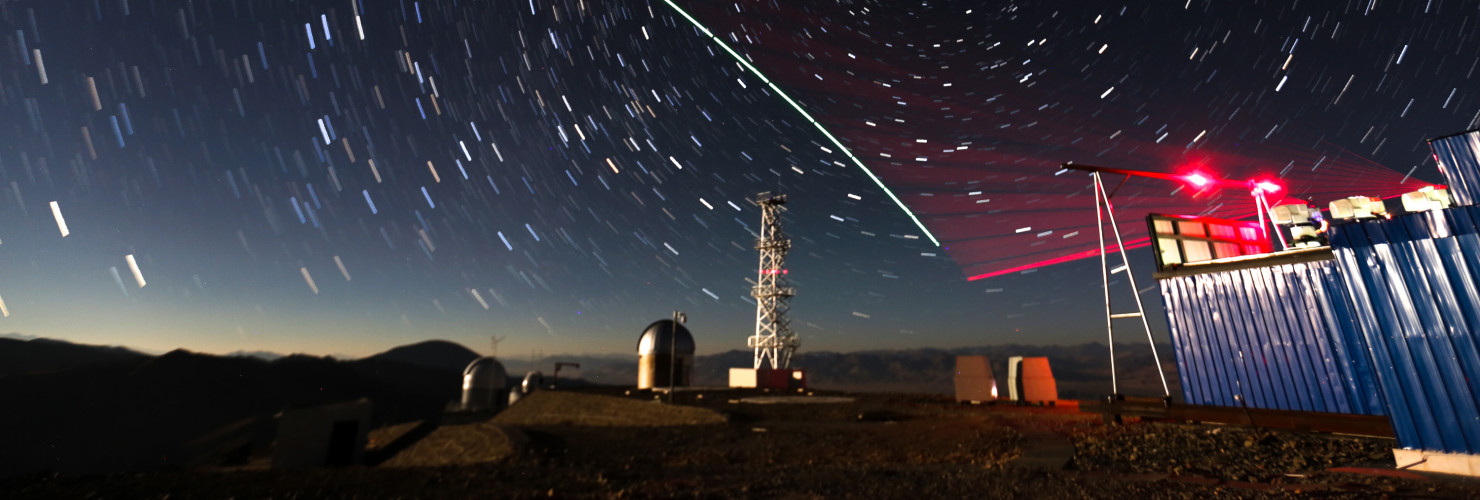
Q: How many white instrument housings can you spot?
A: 3